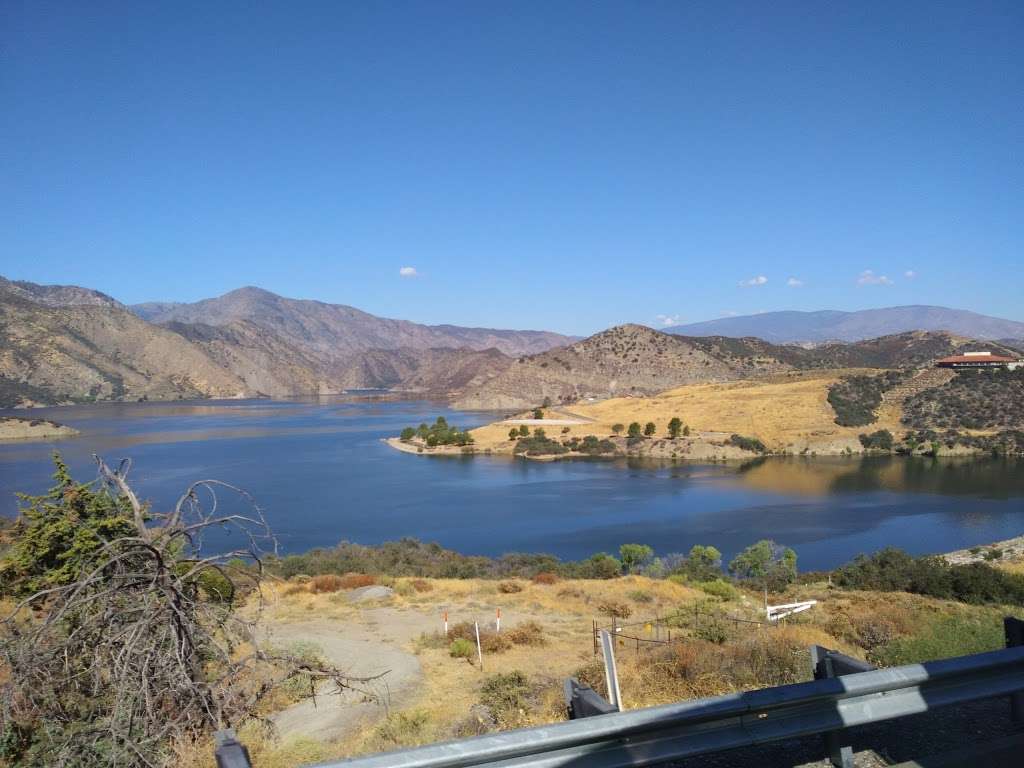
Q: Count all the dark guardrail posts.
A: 4